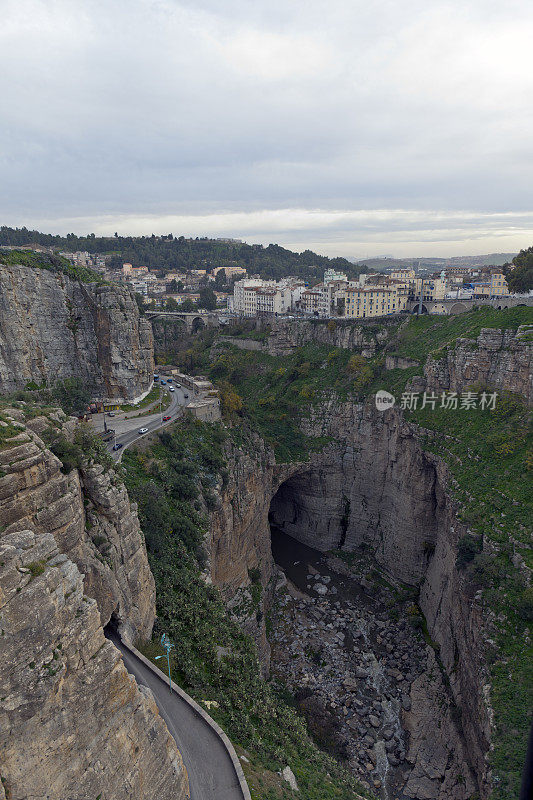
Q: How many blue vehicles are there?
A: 3